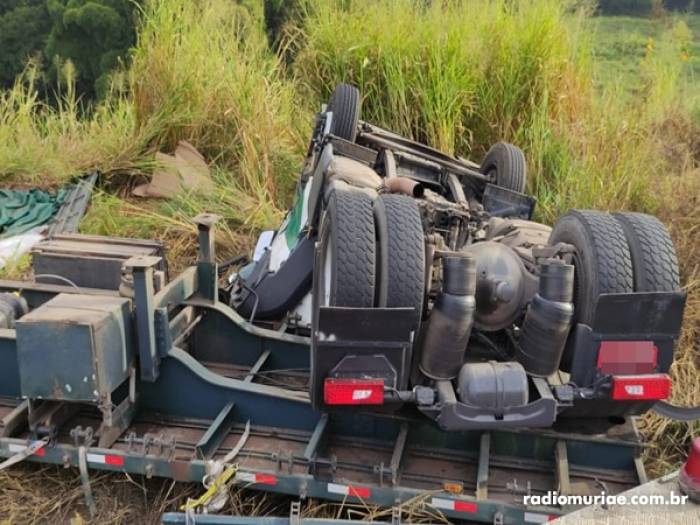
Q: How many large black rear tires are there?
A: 4